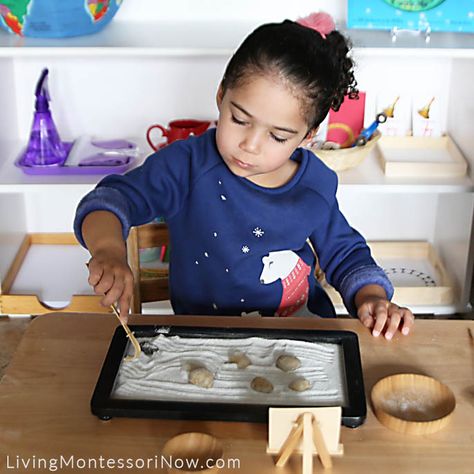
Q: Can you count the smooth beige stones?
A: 5